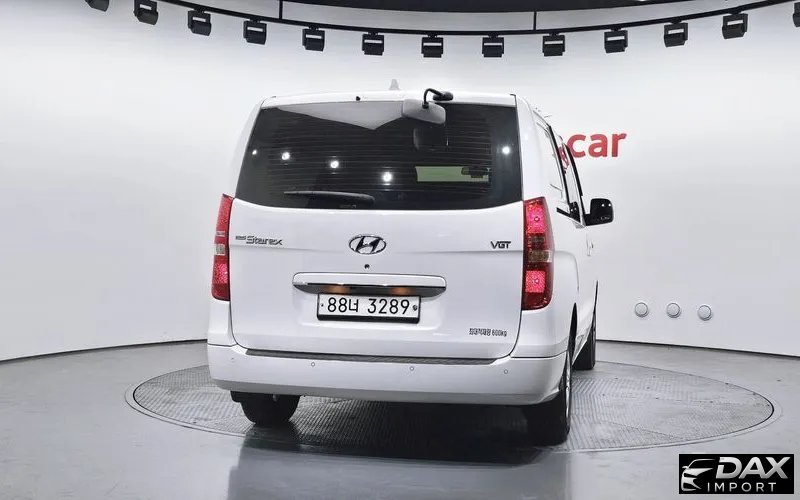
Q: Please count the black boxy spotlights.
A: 13